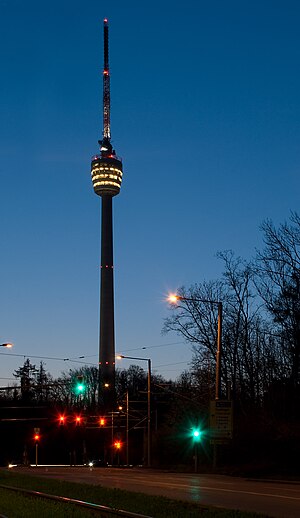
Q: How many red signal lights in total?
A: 5